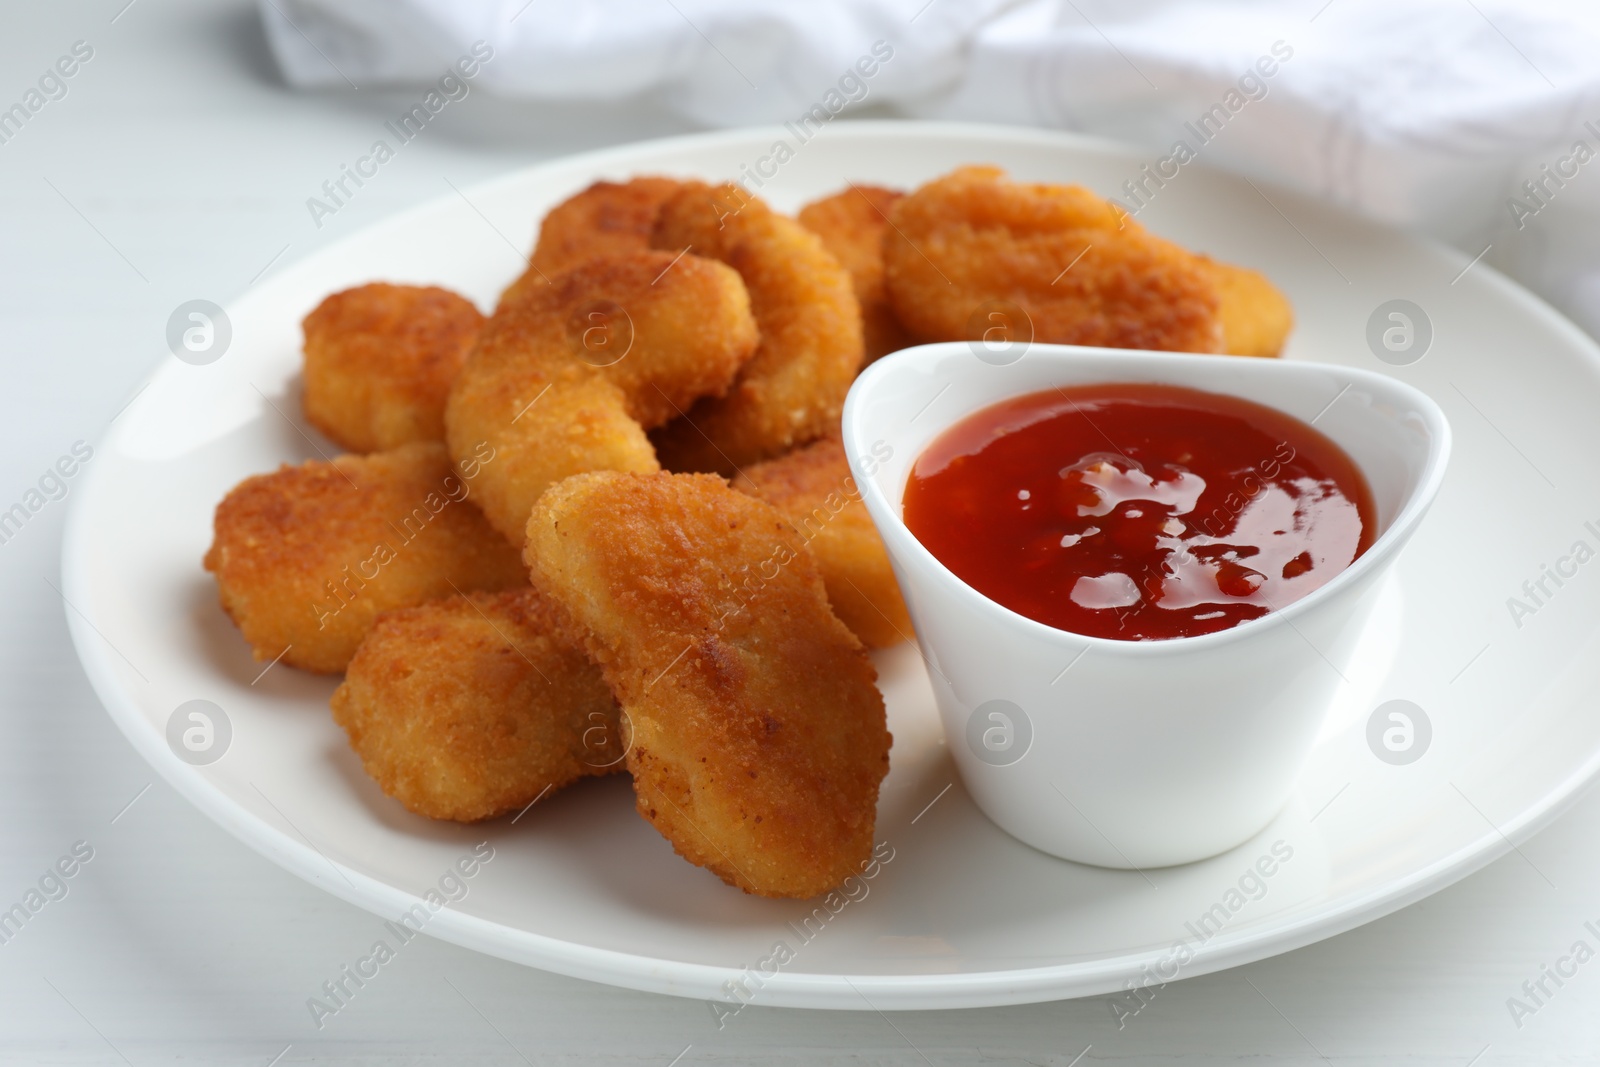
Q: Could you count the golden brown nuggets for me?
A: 11